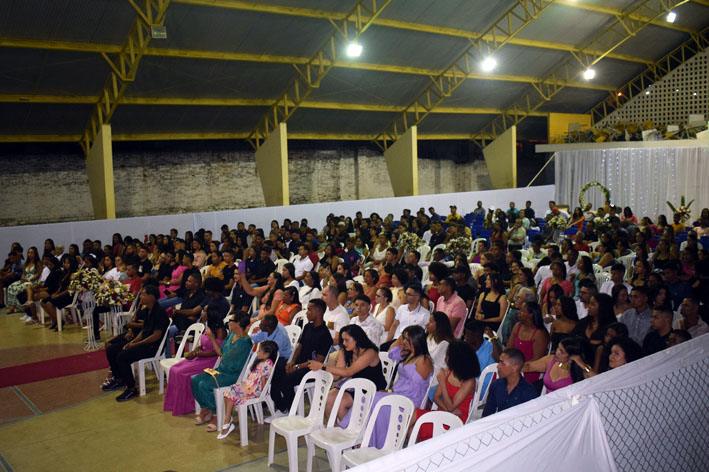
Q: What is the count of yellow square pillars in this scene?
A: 4